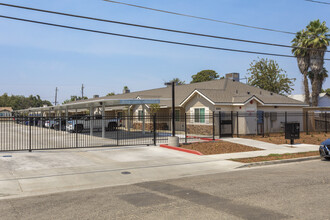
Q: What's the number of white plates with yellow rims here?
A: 0